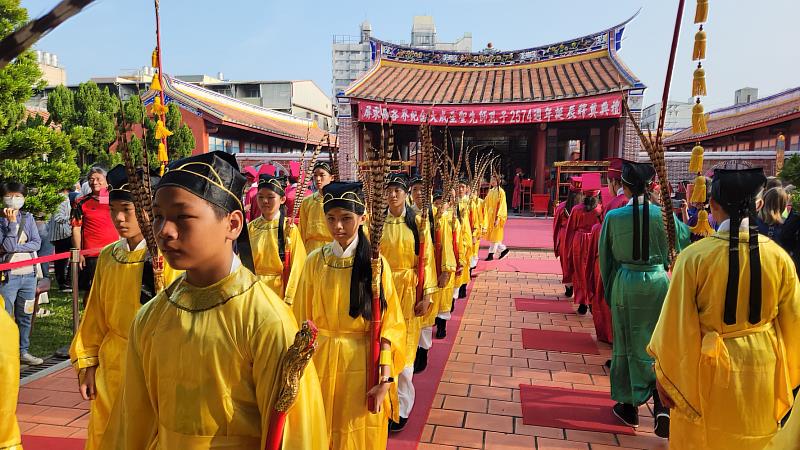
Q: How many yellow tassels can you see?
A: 13